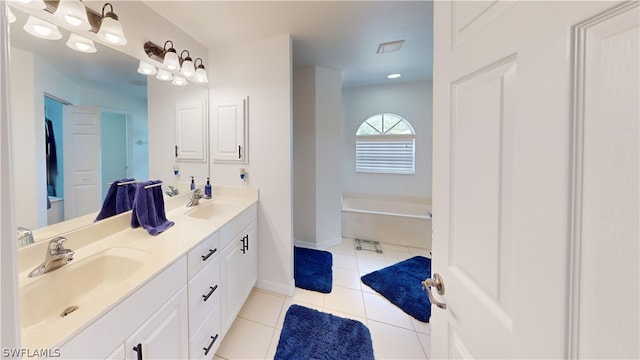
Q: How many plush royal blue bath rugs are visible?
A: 3